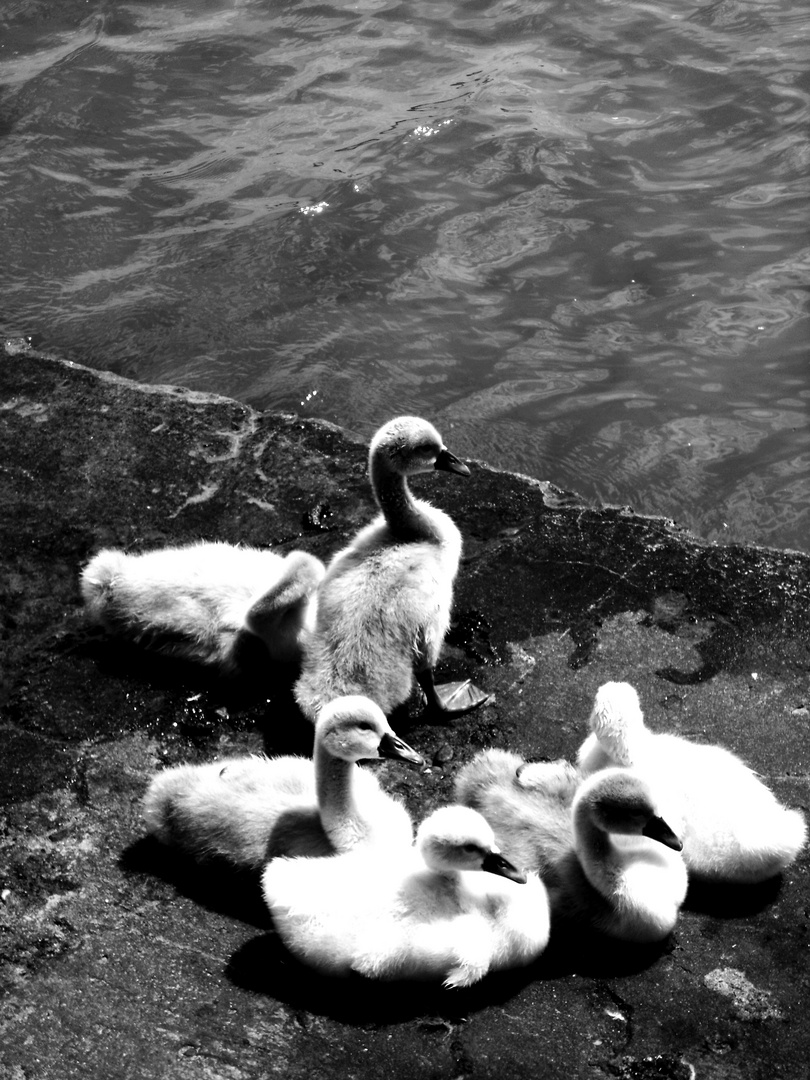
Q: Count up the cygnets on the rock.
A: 6